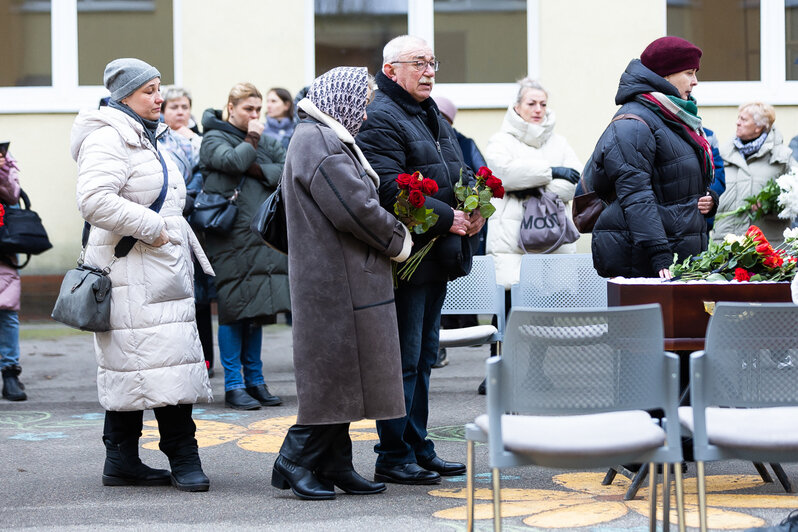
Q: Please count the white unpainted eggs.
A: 0